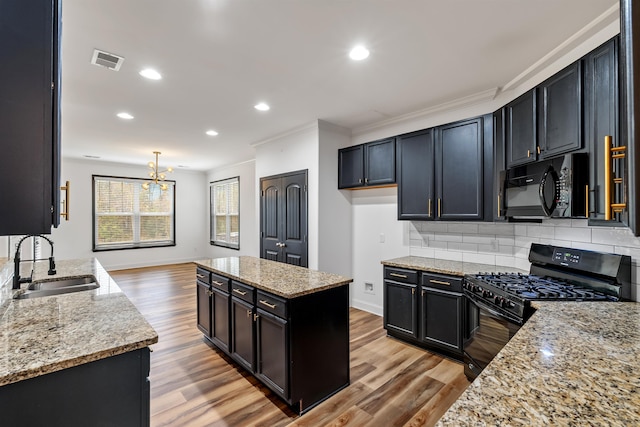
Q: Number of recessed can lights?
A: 5